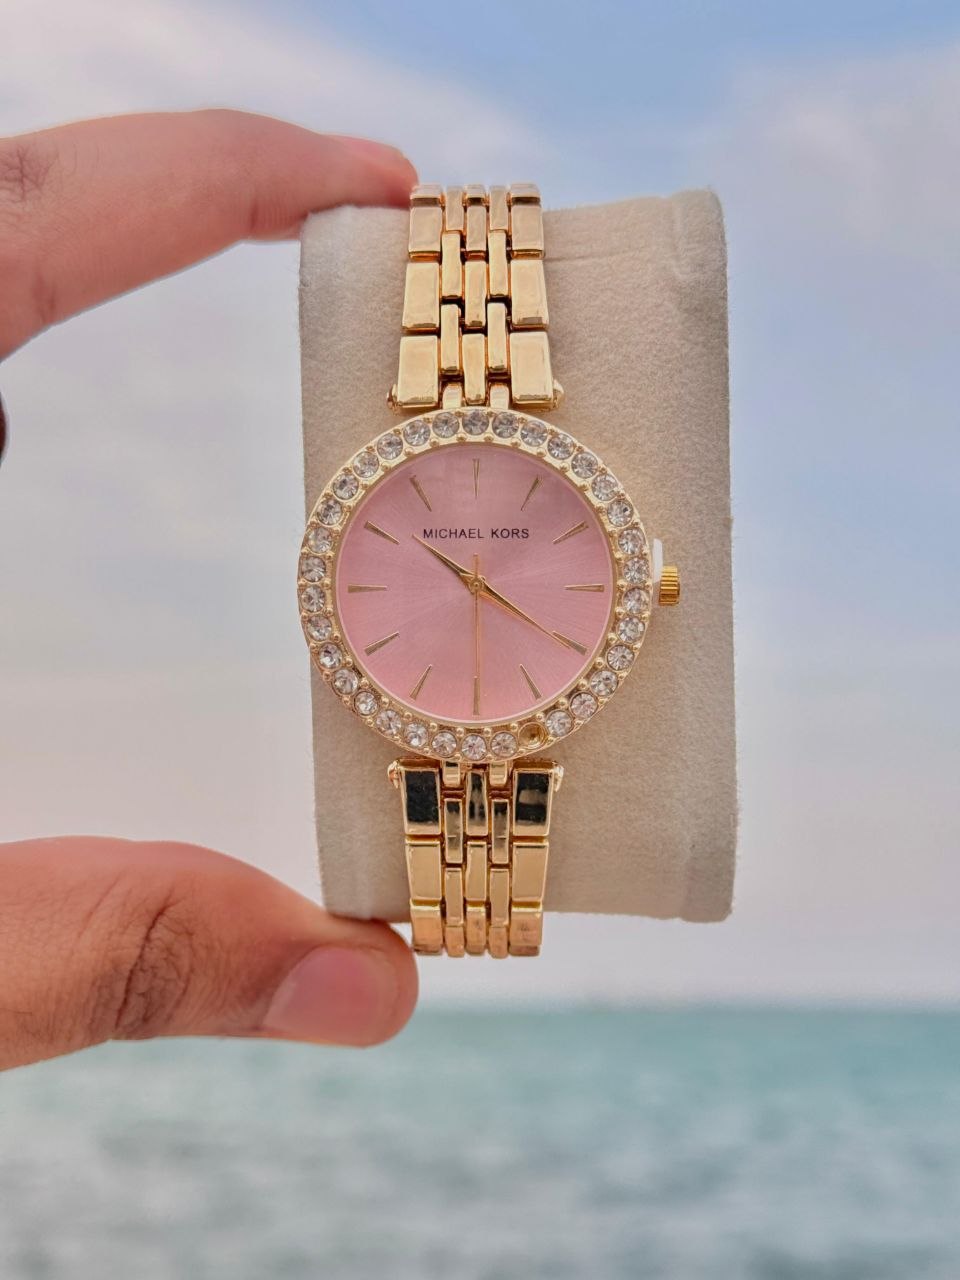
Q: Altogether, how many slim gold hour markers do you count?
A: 12